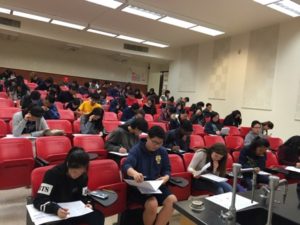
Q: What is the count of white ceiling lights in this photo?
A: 12